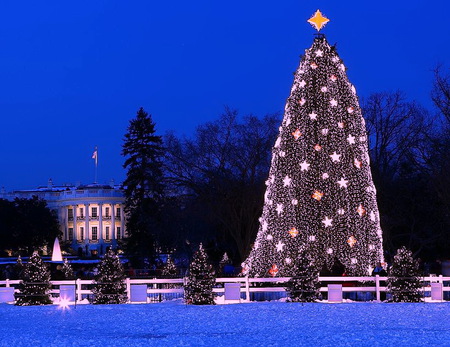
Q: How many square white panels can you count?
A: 6